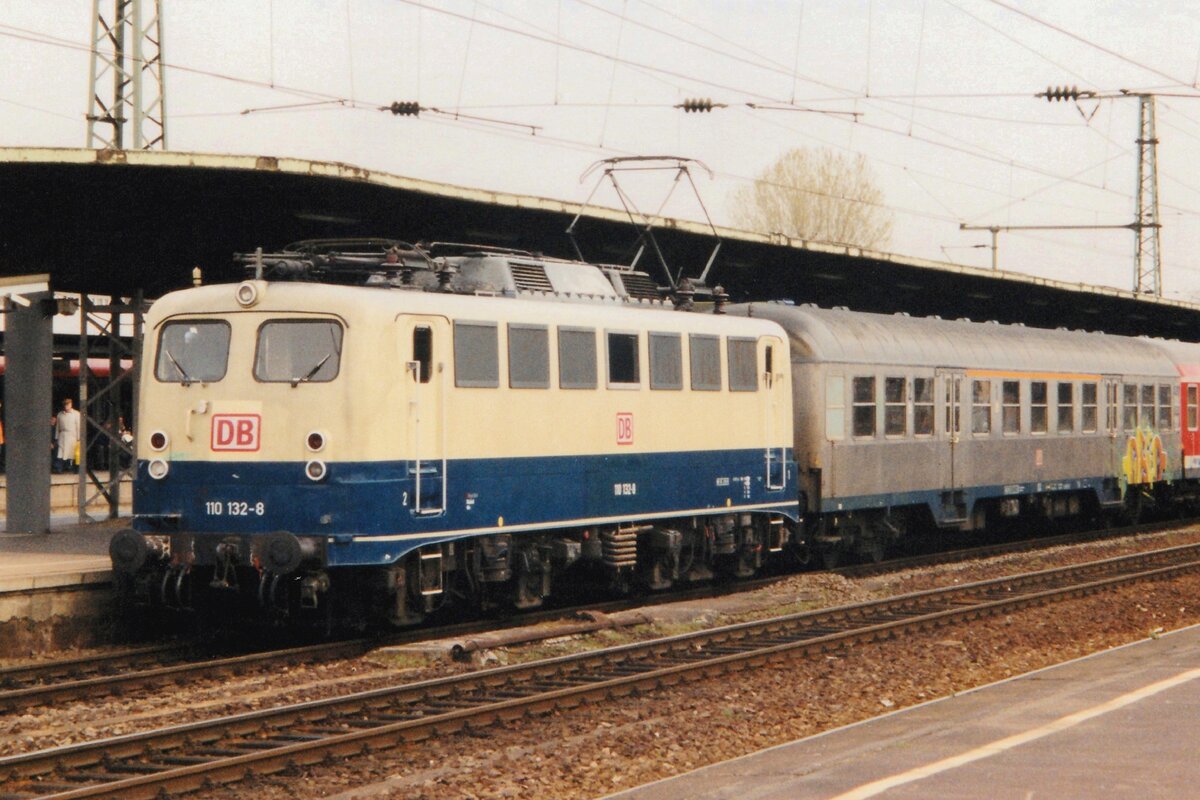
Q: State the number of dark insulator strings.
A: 3